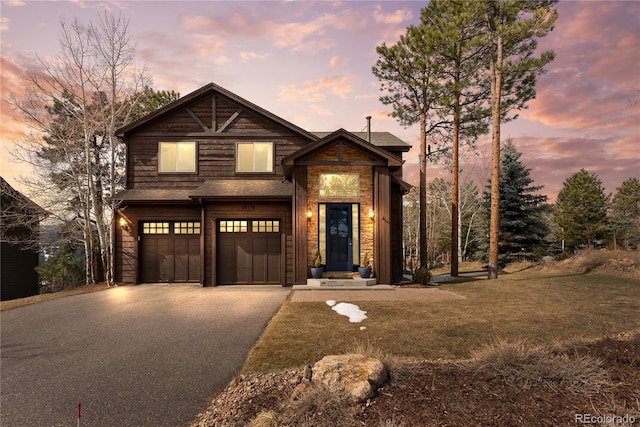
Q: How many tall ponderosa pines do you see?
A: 3